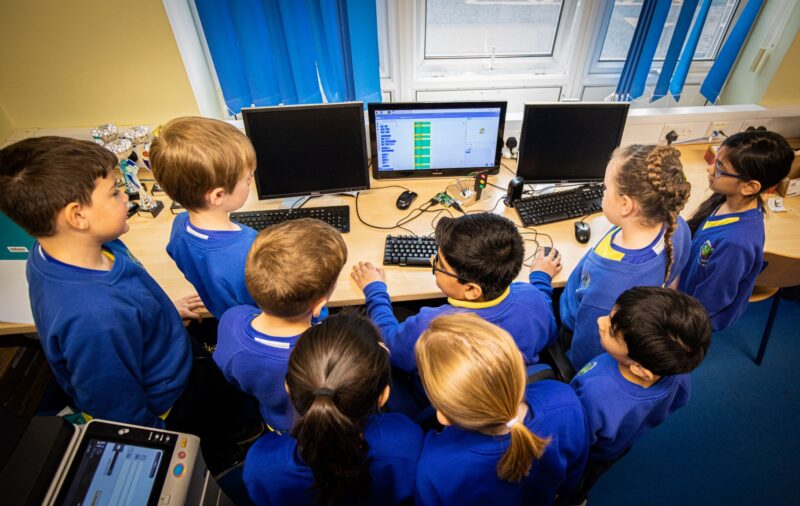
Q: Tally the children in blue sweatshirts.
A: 9